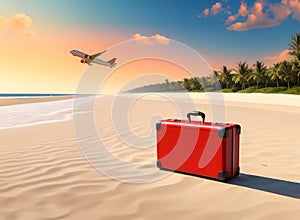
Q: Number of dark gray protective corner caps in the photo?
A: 6